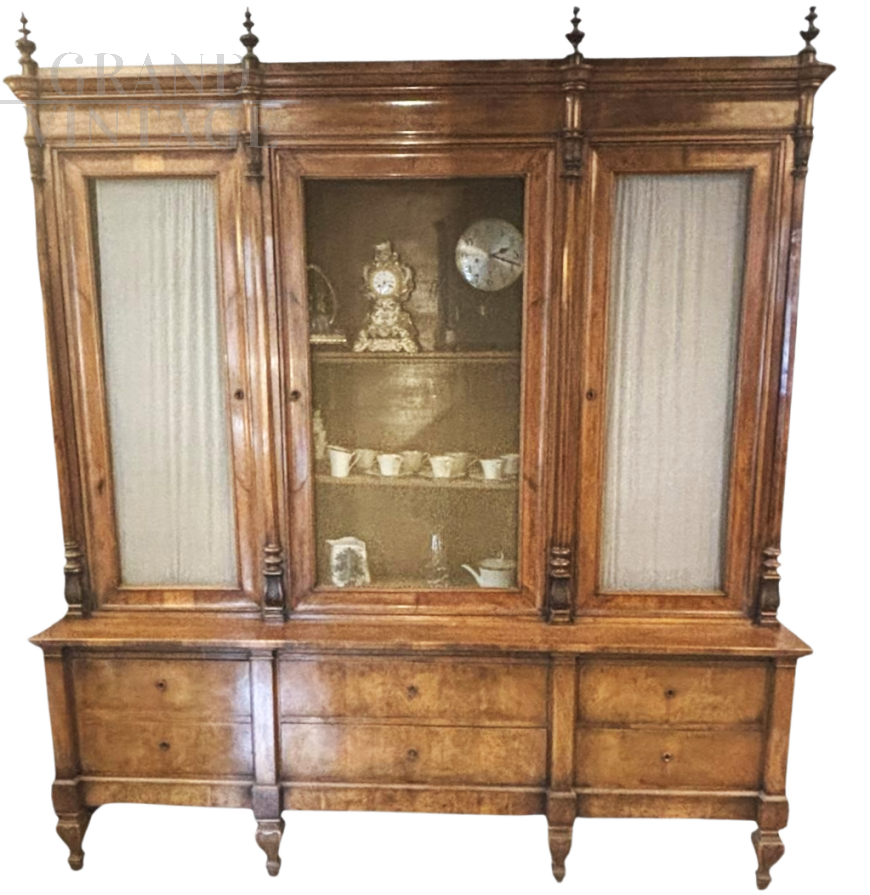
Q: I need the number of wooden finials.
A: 4